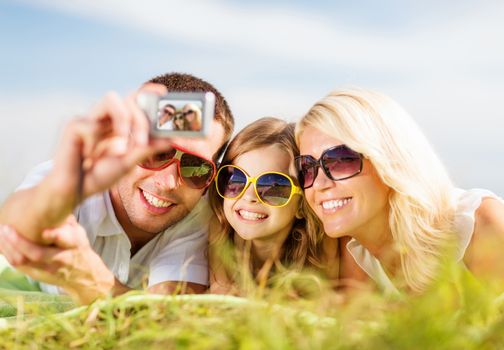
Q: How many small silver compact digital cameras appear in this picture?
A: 1